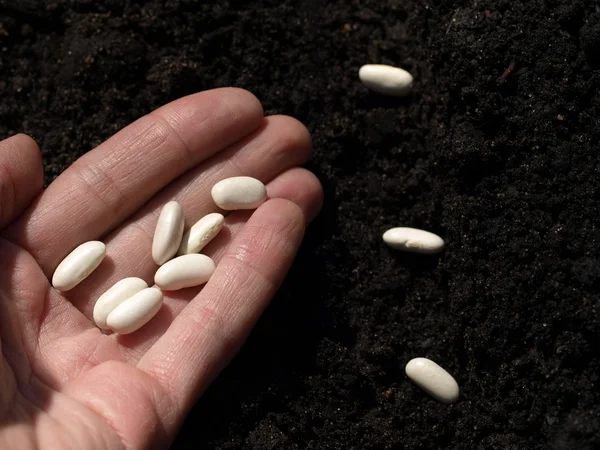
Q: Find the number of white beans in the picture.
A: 10